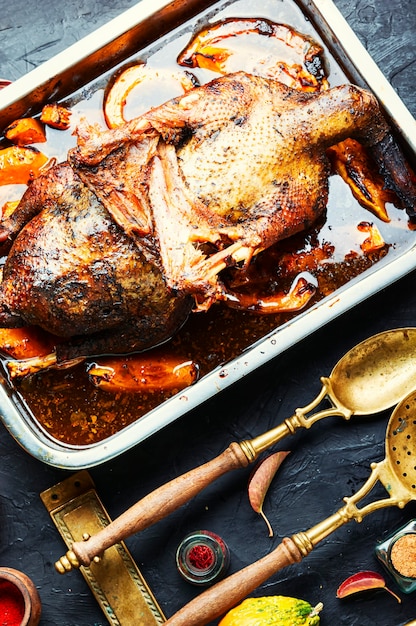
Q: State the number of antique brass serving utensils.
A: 2